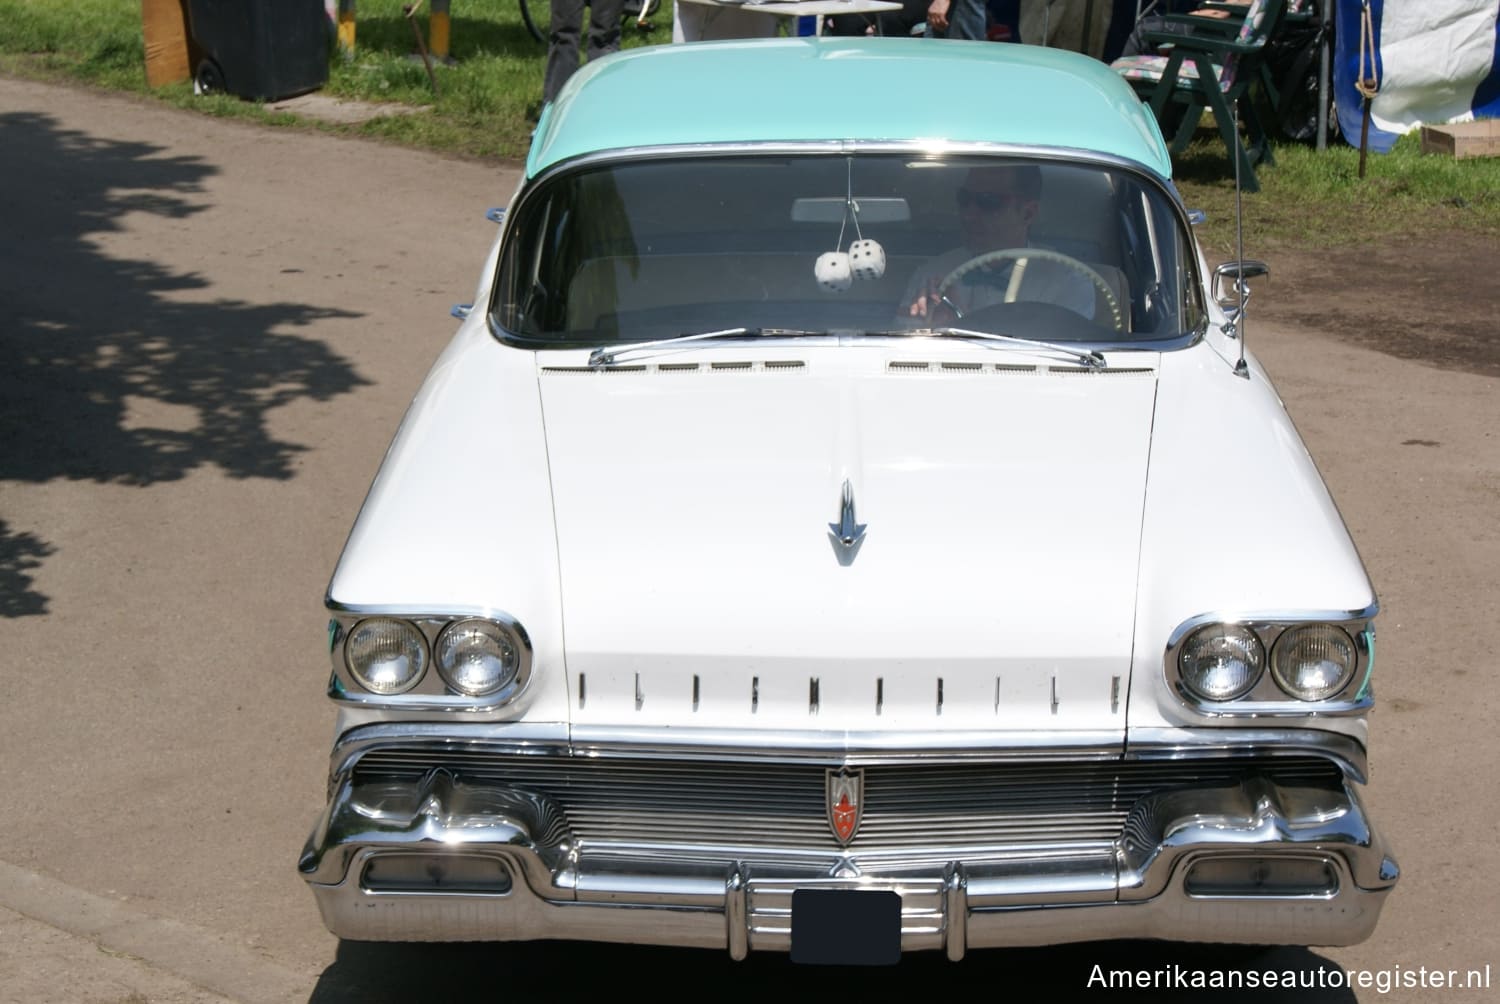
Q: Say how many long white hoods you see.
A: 1